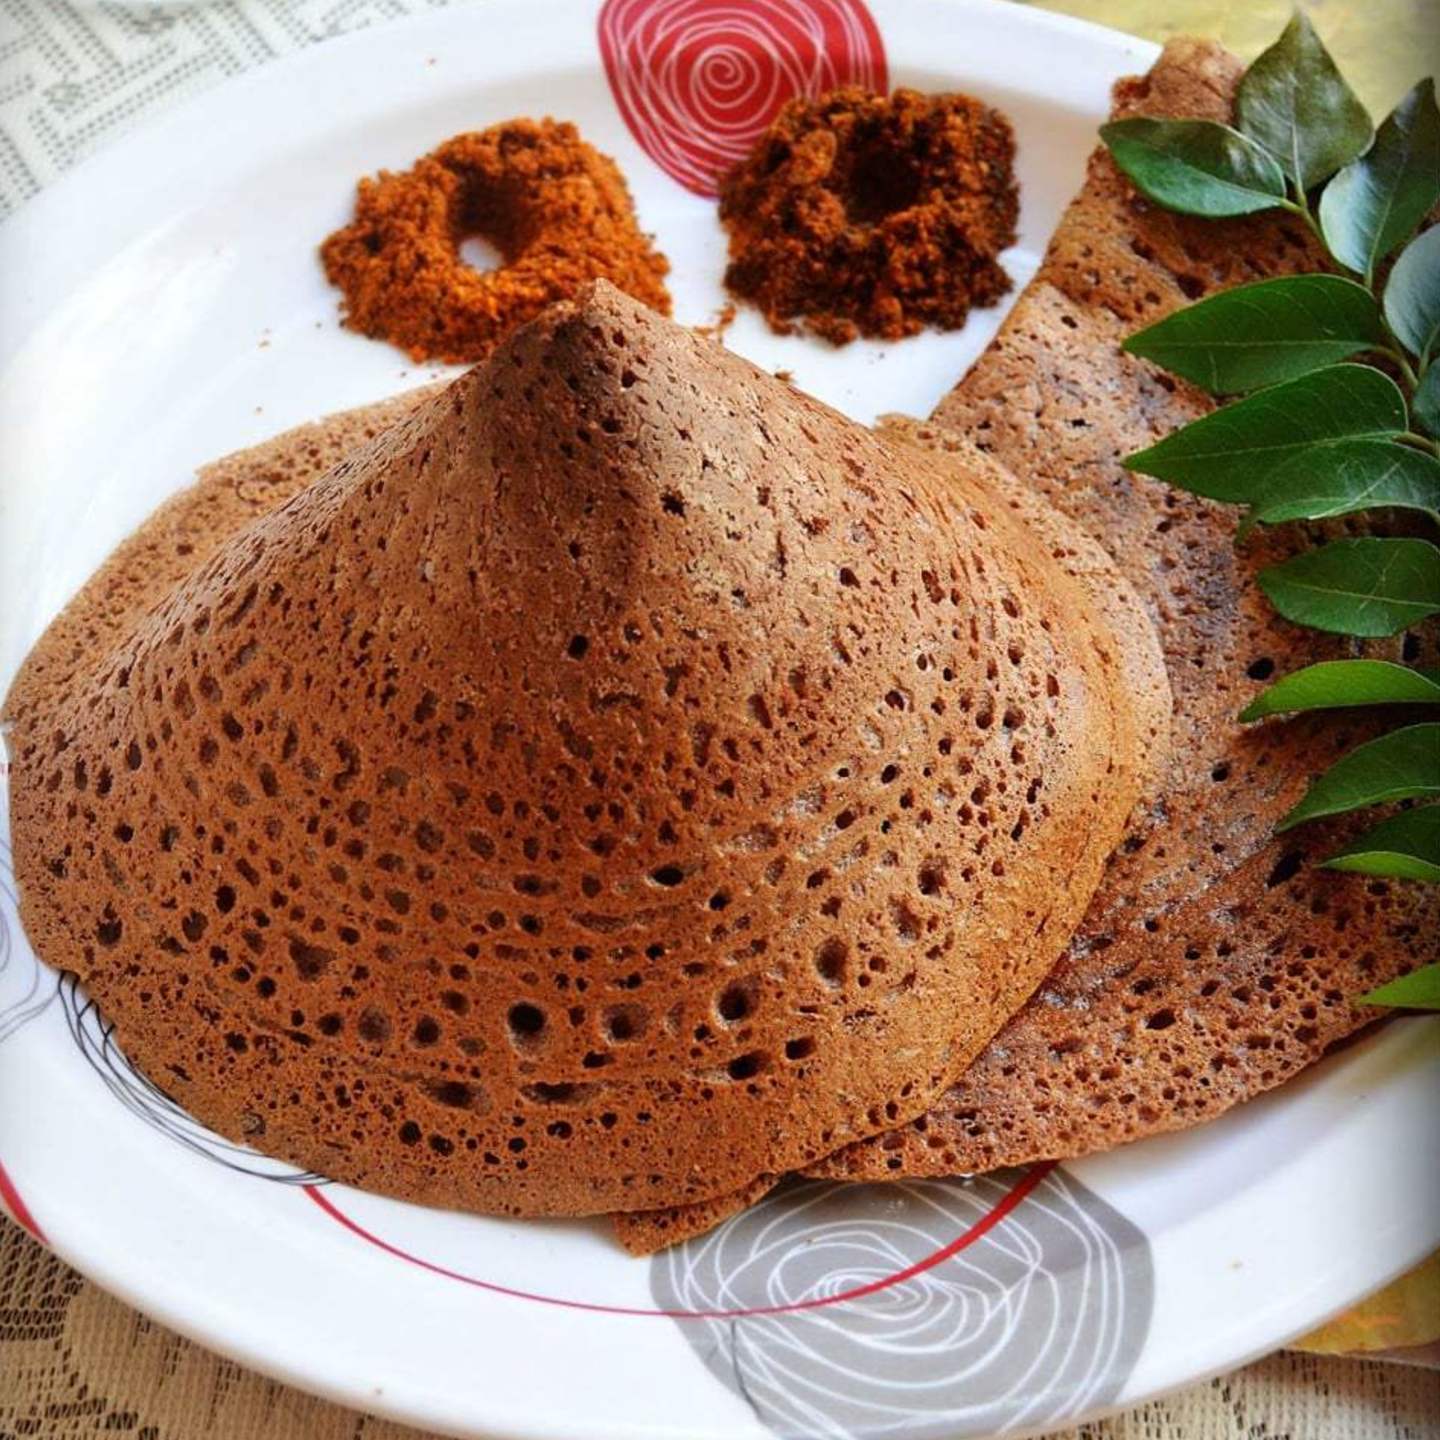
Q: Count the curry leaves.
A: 13